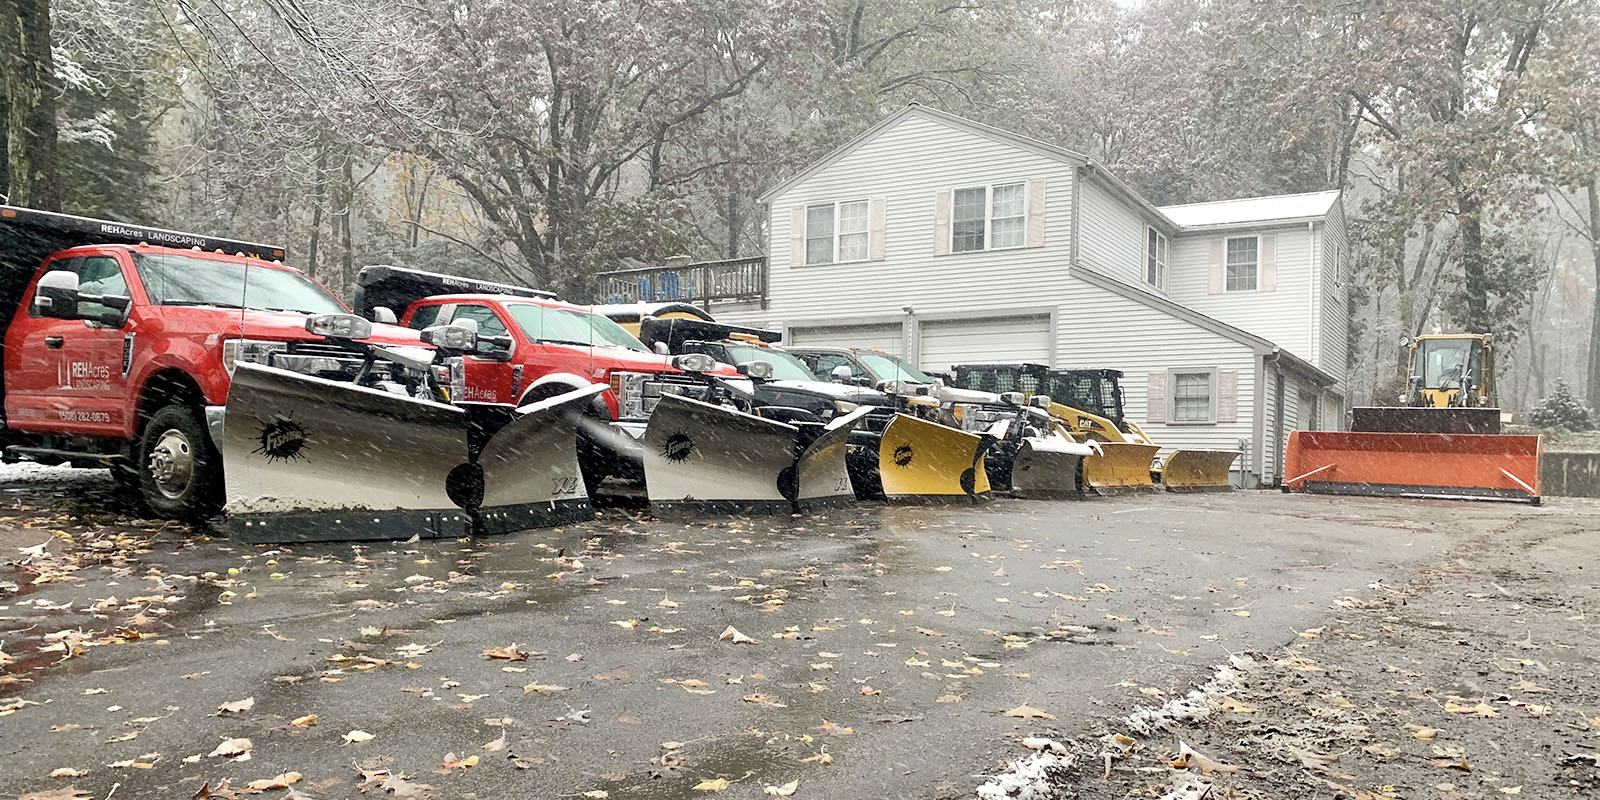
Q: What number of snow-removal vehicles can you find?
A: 7